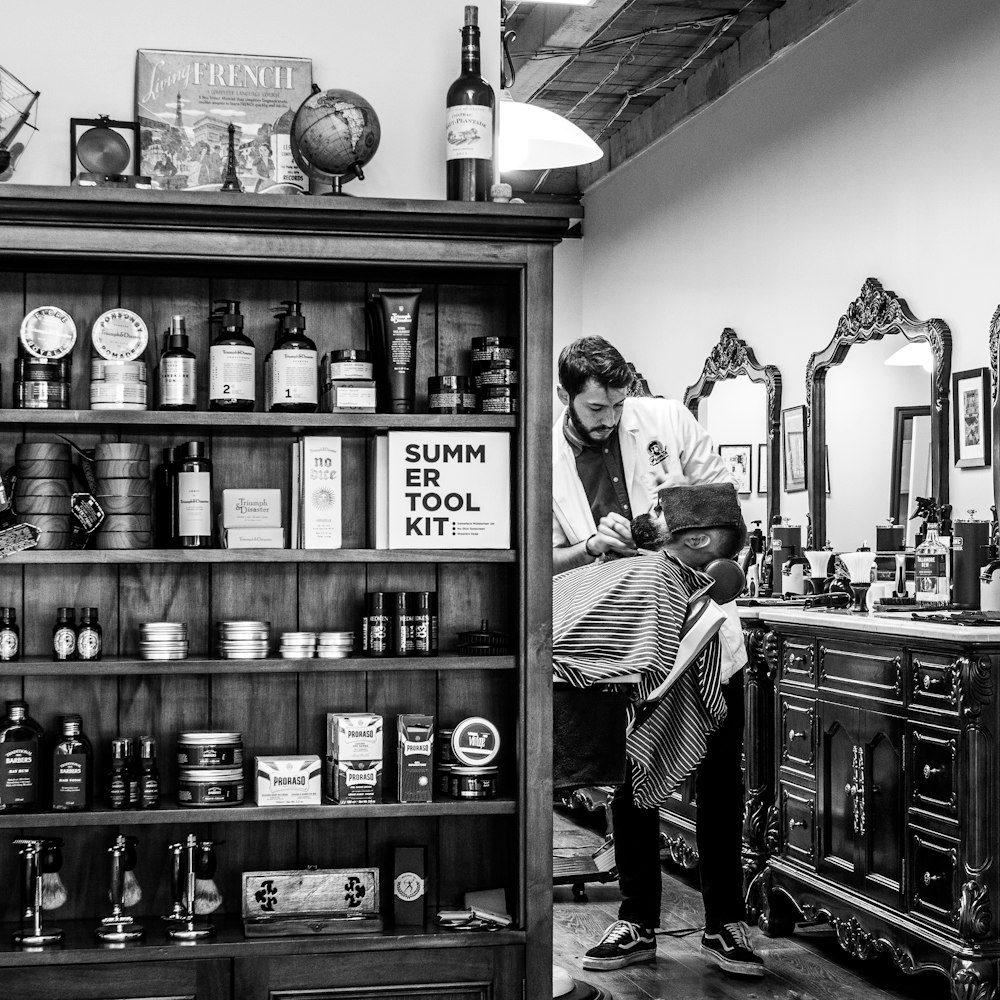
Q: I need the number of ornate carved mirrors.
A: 4